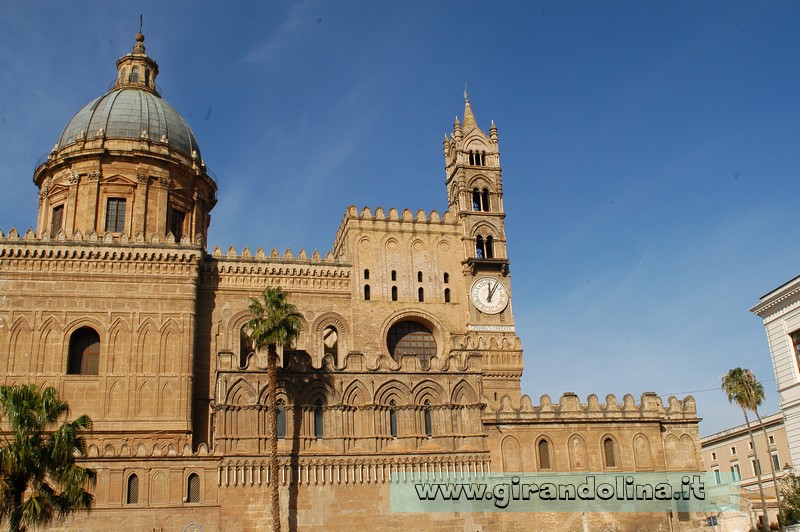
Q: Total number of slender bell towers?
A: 1